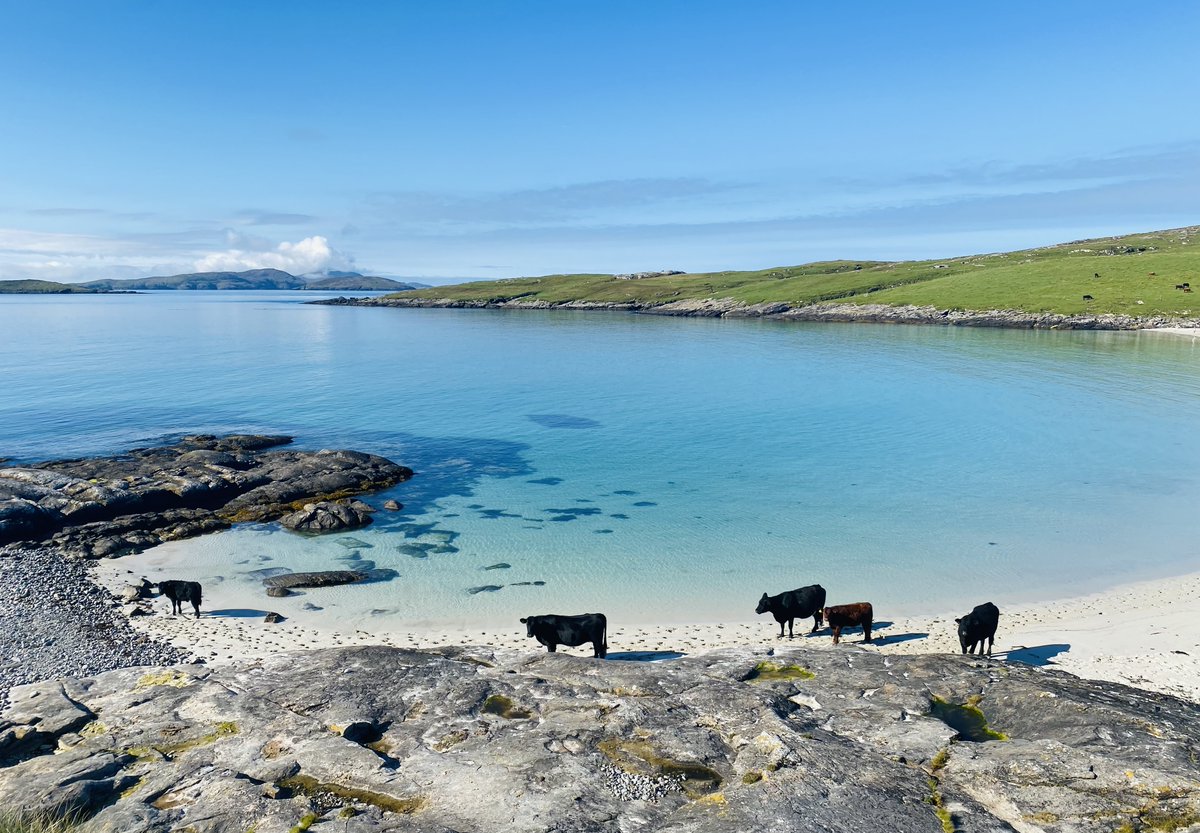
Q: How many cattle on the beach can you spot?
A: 5